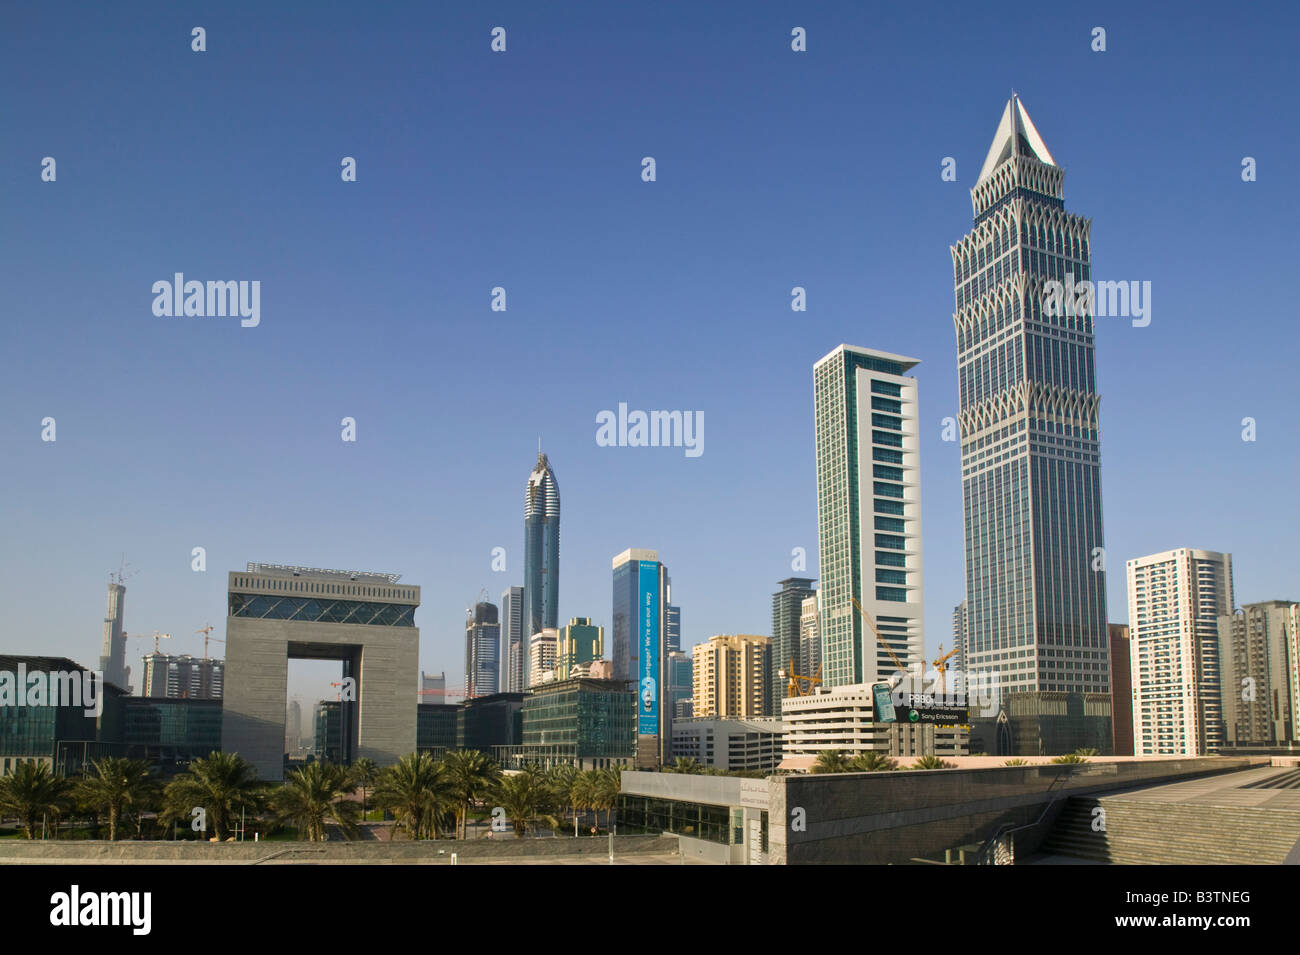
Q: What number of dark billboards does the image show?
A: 1